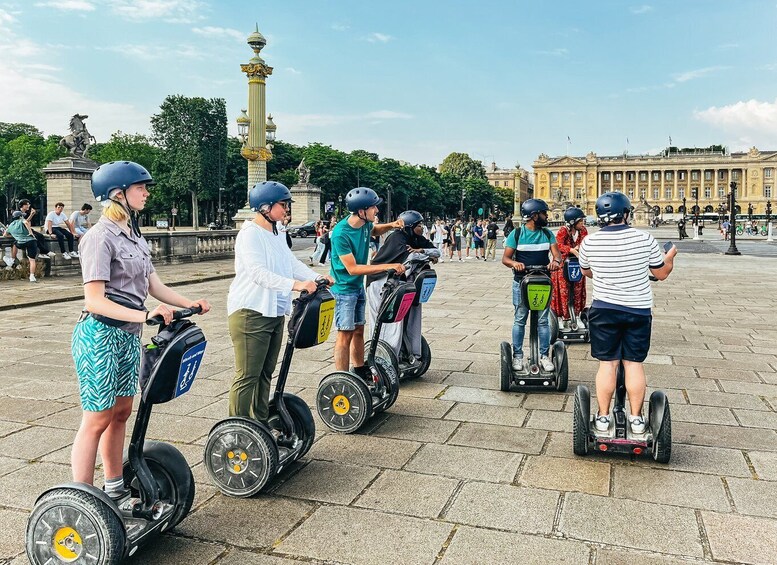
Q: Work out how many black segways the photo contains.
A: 7